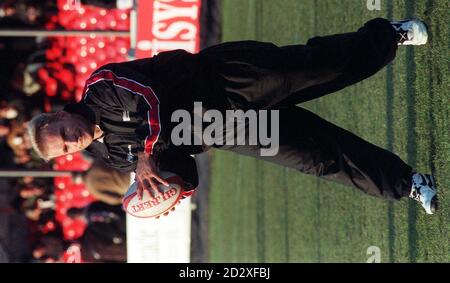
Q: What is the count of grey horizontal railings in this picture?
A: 2